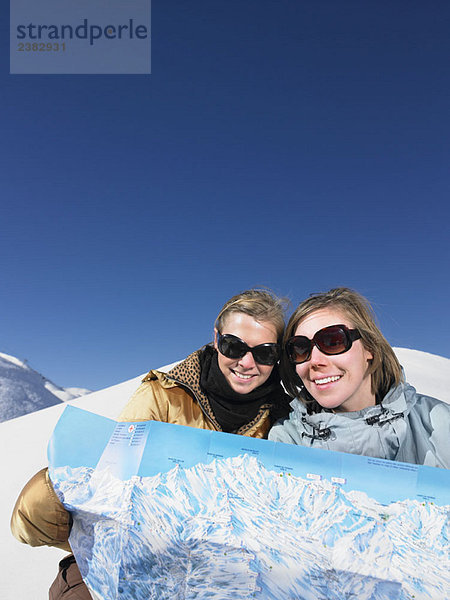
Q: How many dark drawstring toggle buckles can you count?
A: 2